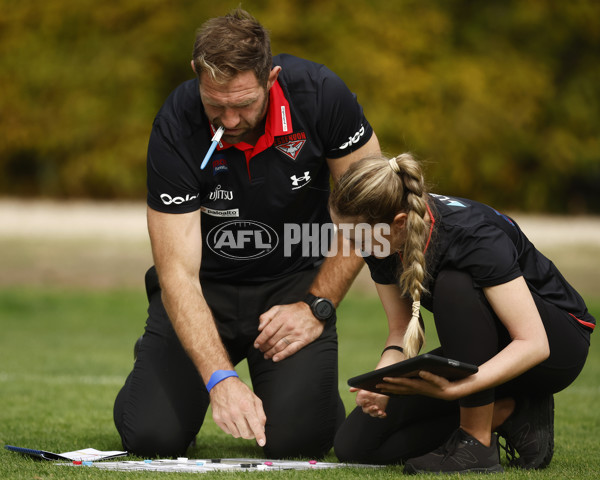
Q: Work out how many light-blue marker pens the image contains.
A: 1